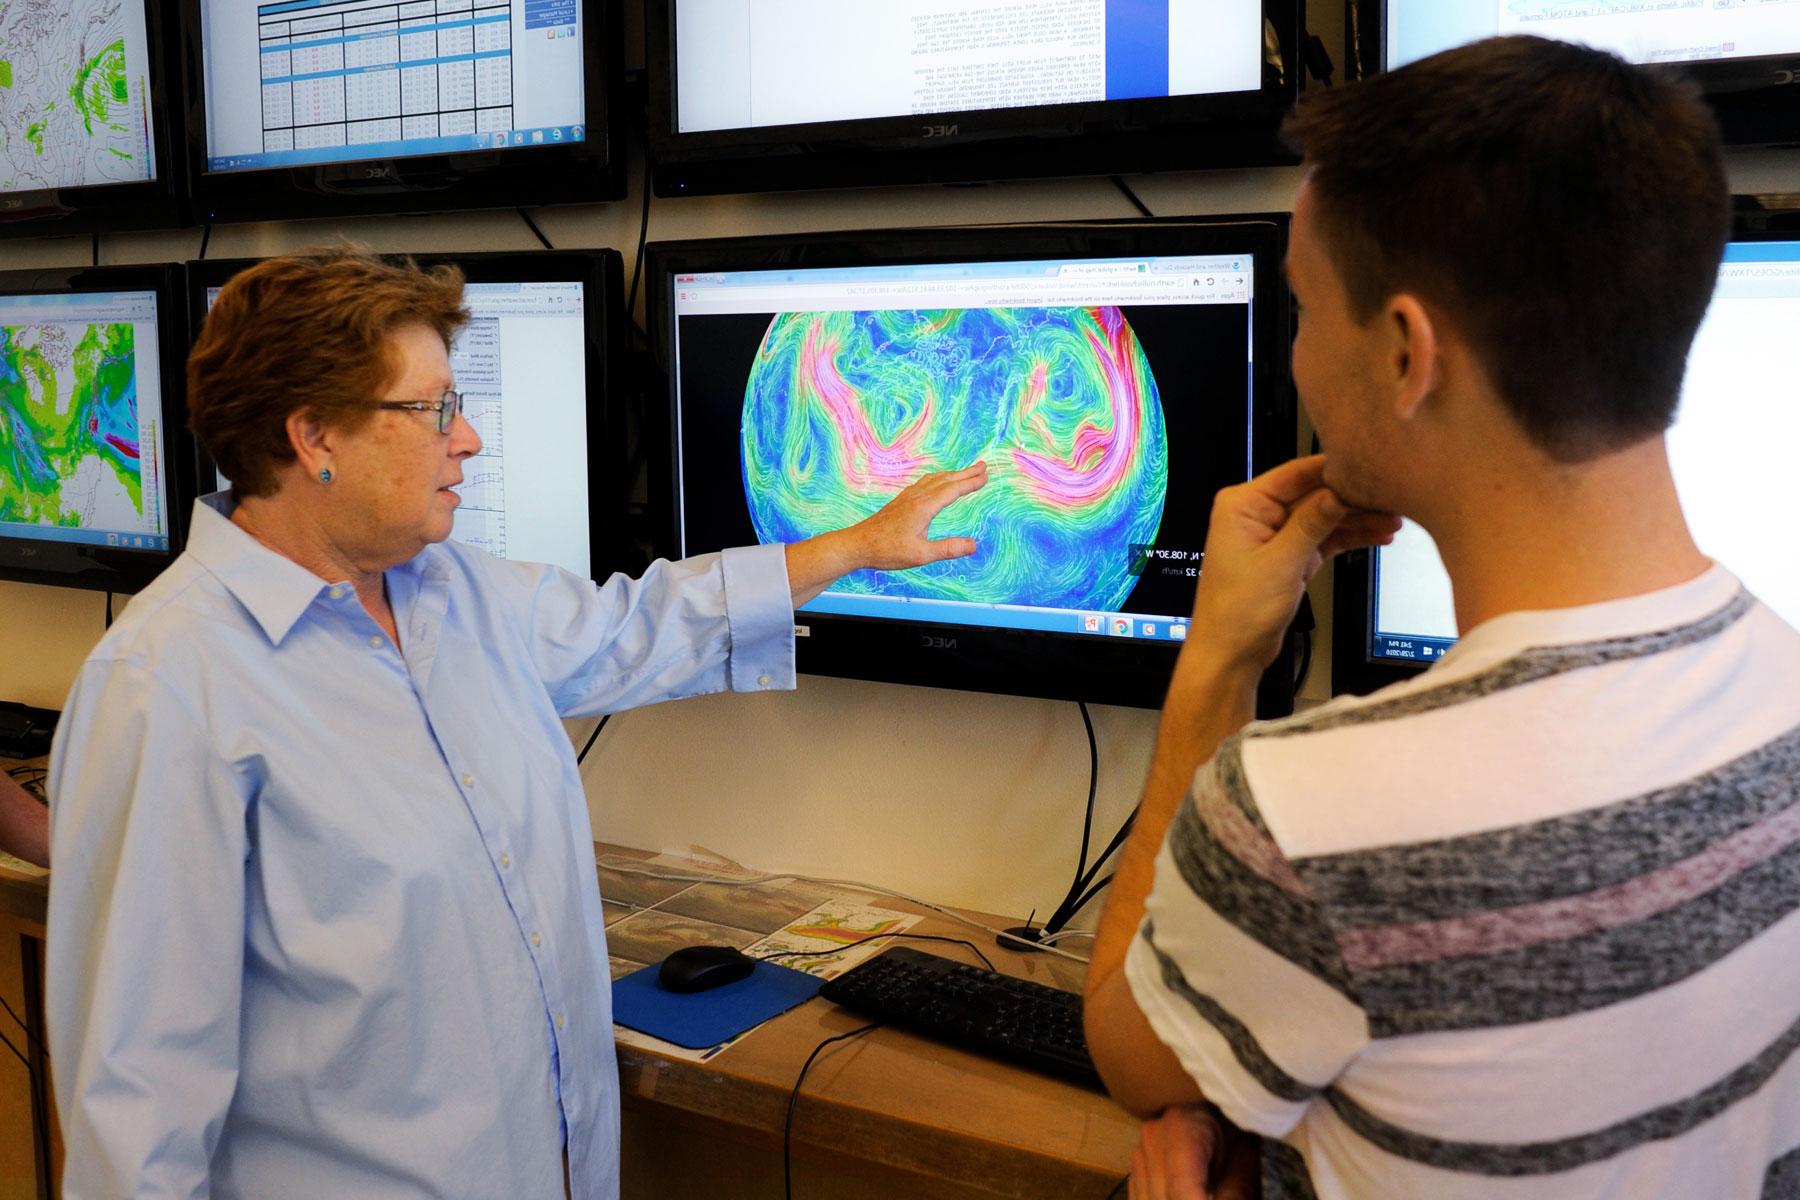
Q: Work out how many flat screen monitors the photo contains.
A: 8